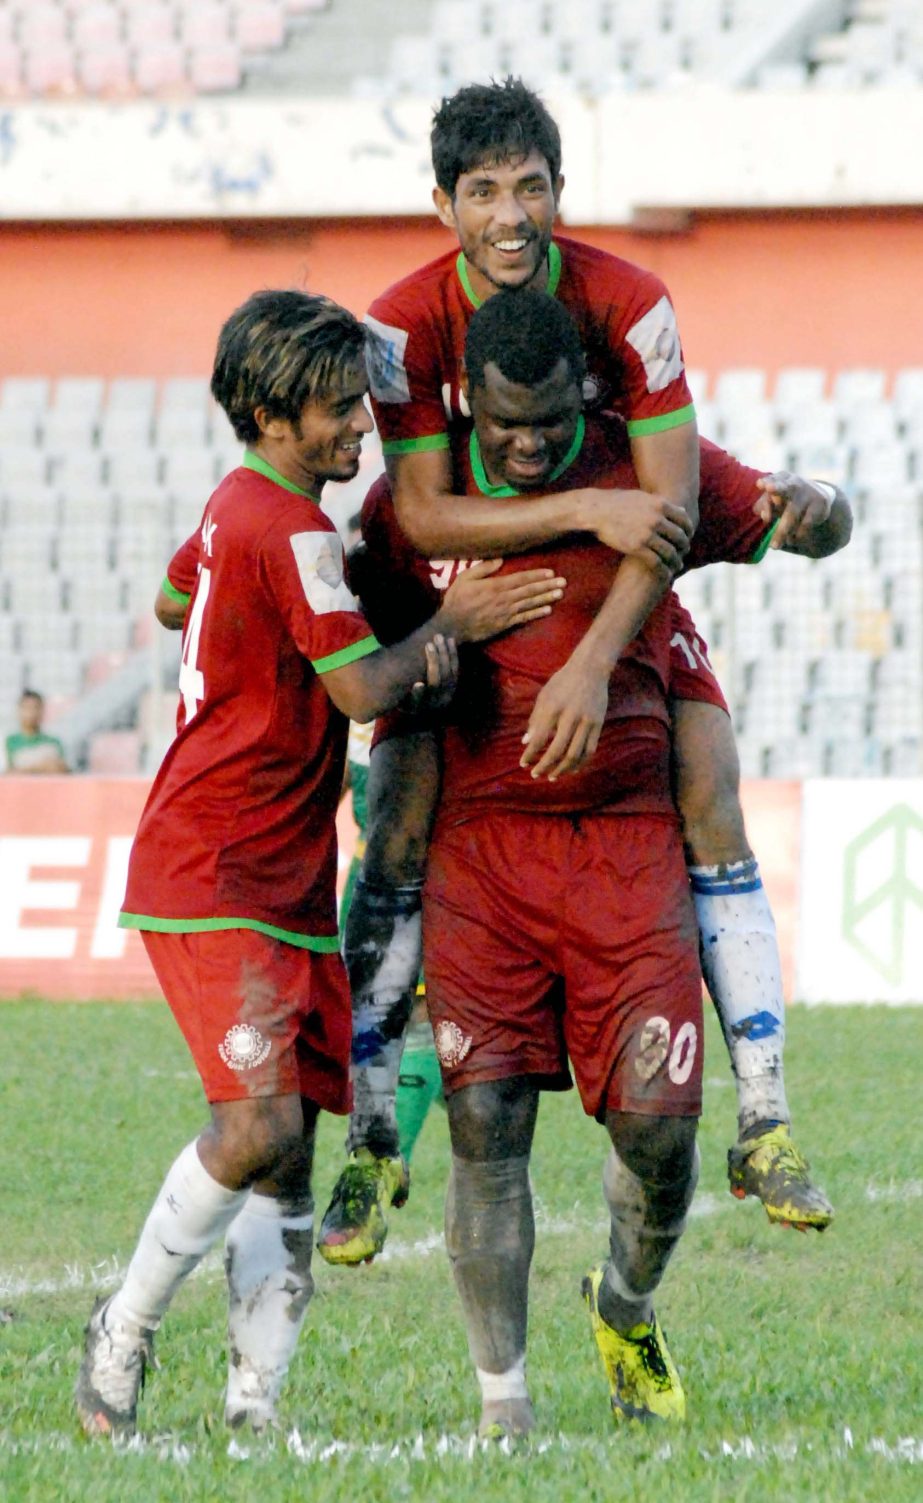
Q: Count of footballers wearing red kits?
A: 3